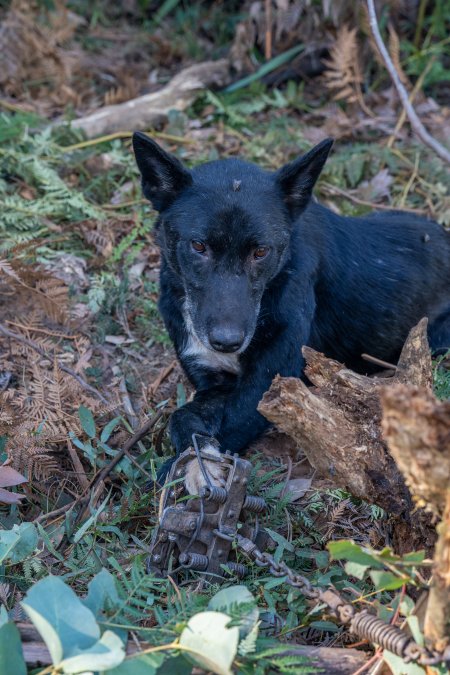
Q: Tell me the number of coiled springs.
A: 5